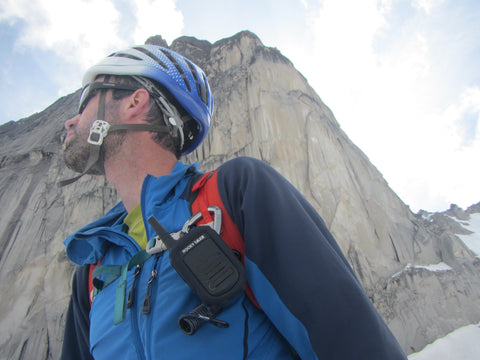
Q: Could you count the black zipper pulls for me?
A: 2